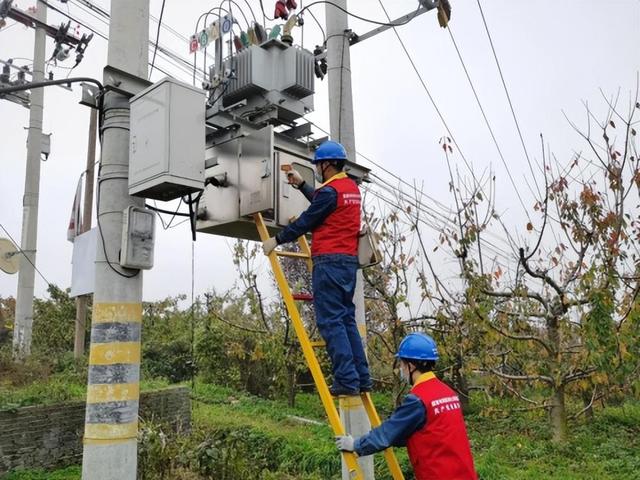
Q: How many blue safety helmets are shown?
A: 2